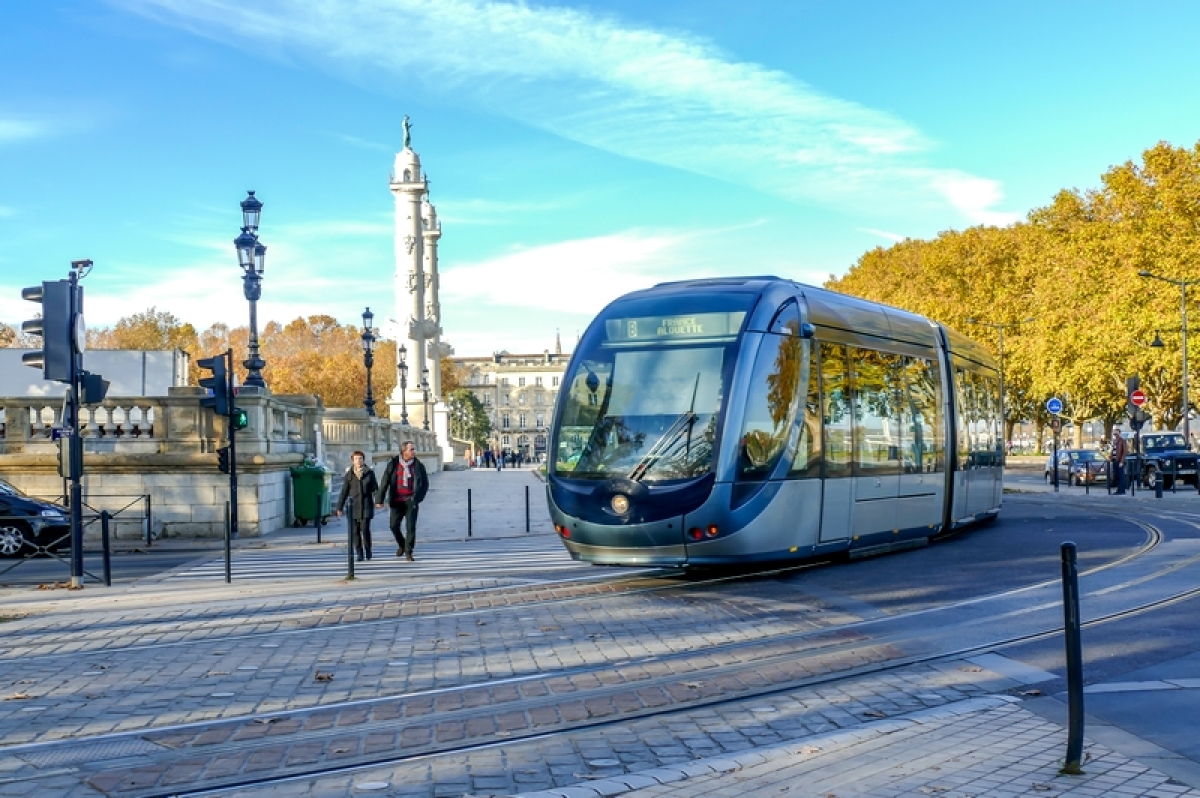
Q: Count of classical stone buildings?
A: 1